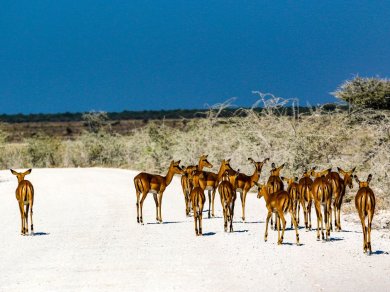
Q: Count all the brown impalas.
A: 15